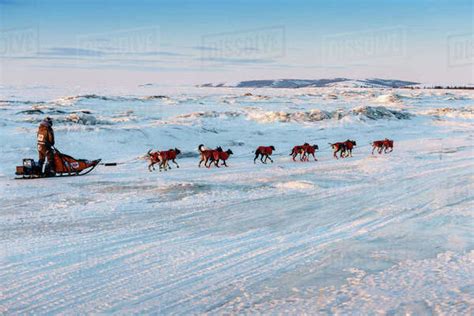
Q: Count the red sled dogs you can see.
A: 11